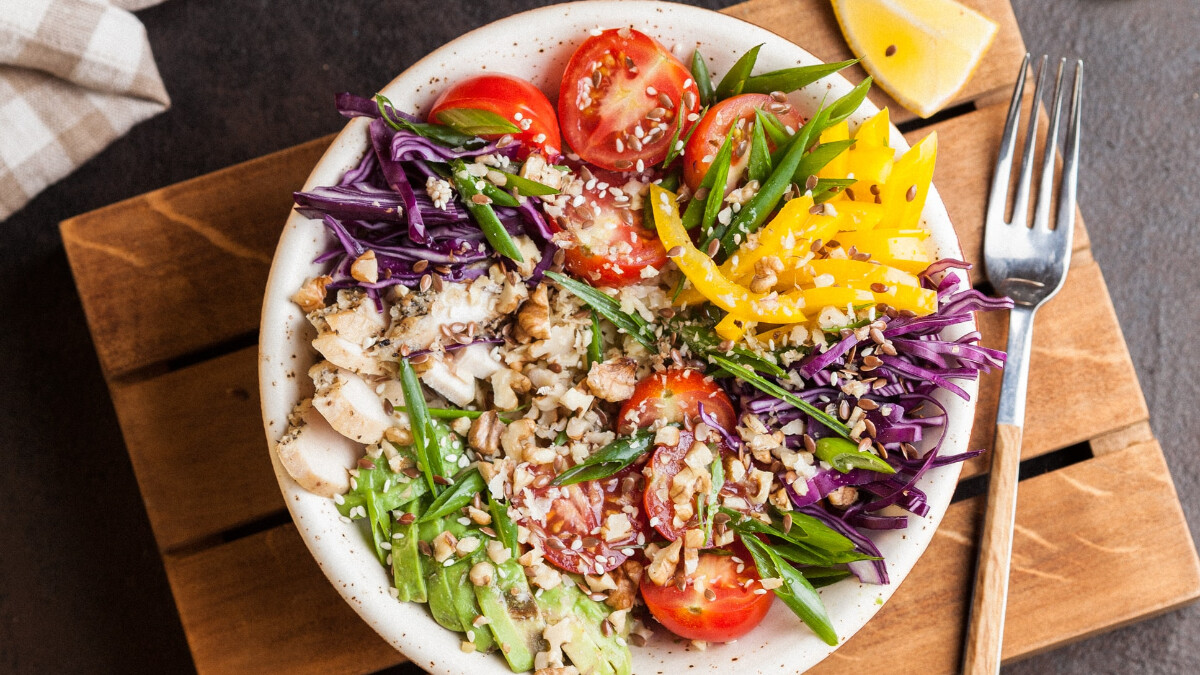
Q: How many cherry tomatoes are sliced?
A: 8